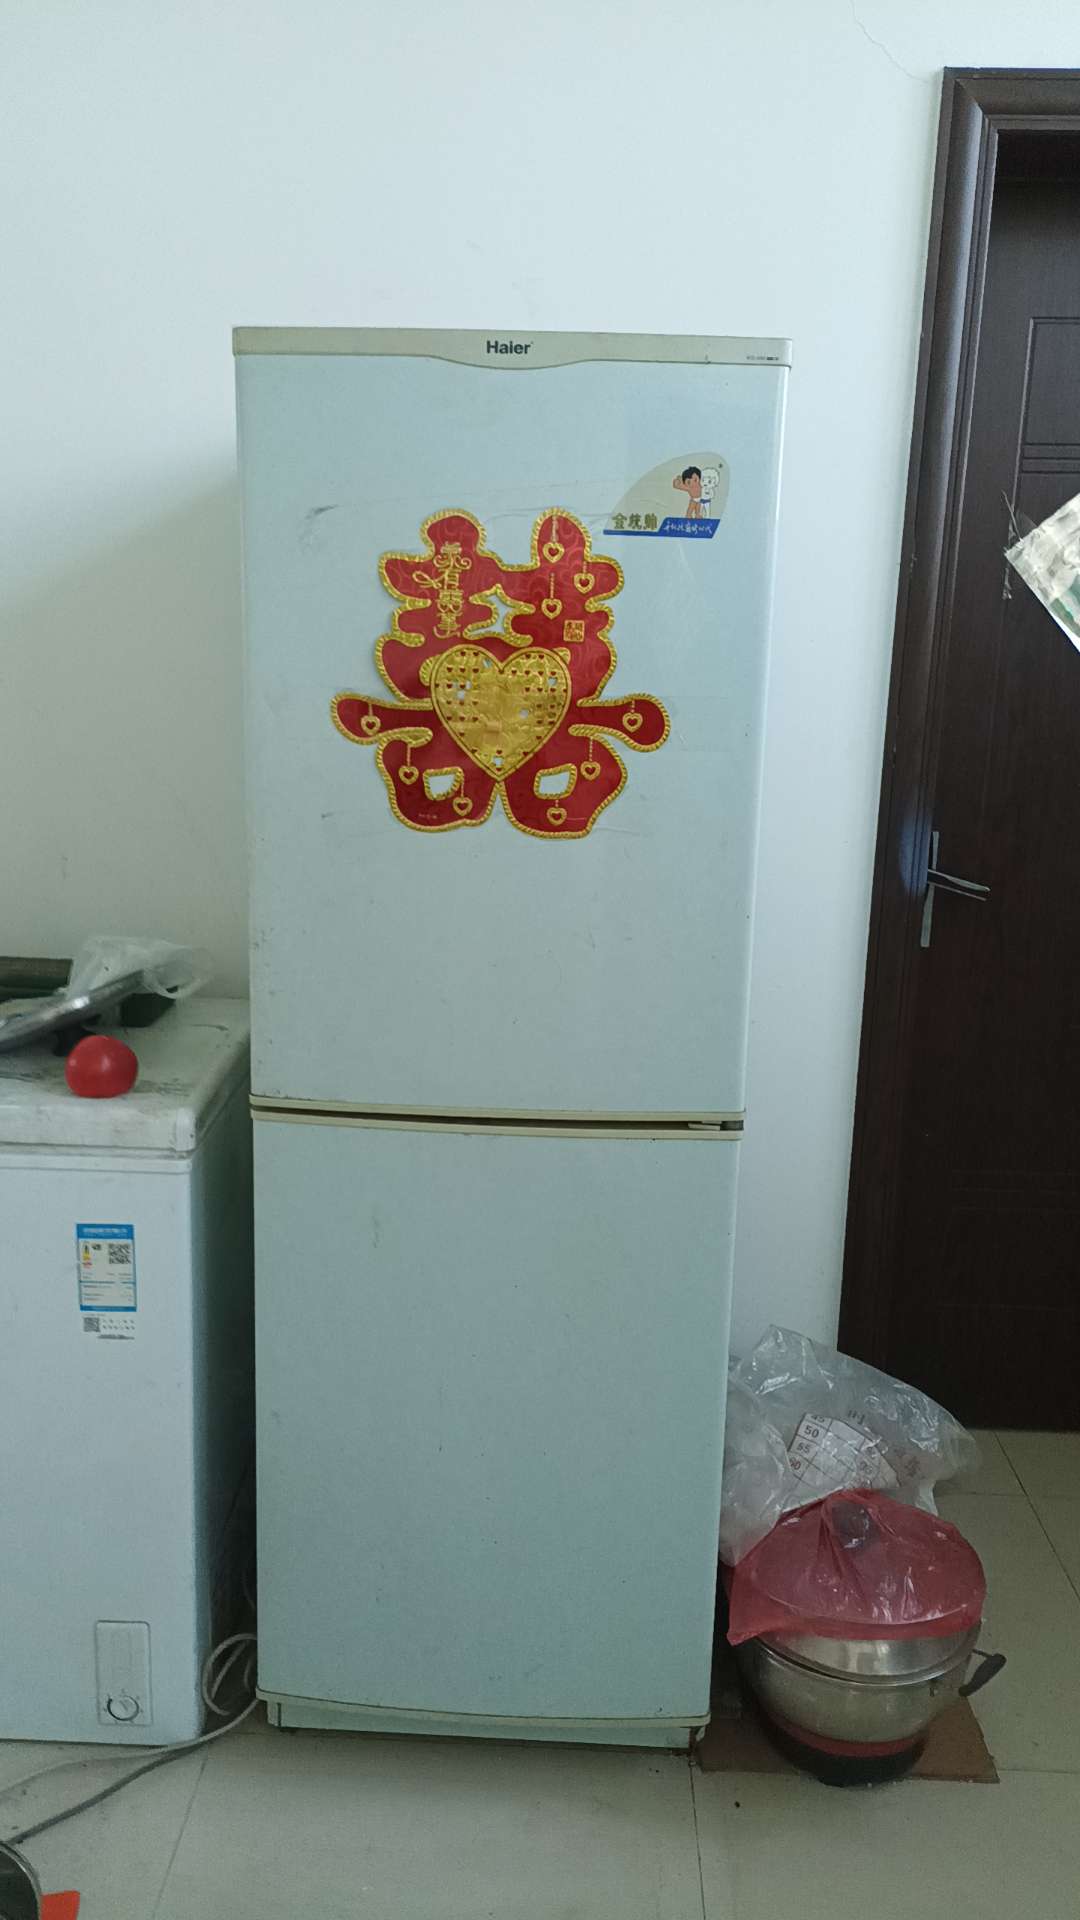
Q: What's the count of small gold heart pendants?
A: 9